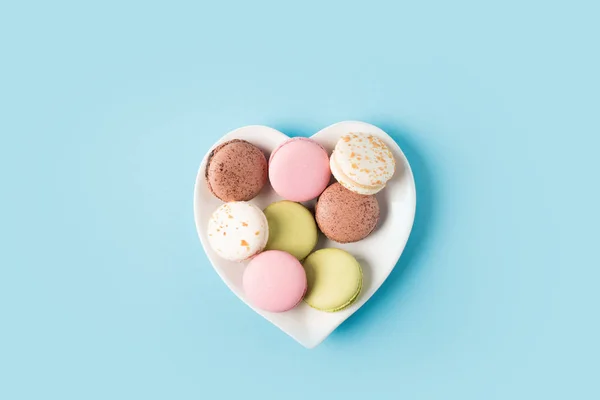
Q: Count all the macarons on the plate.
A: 8